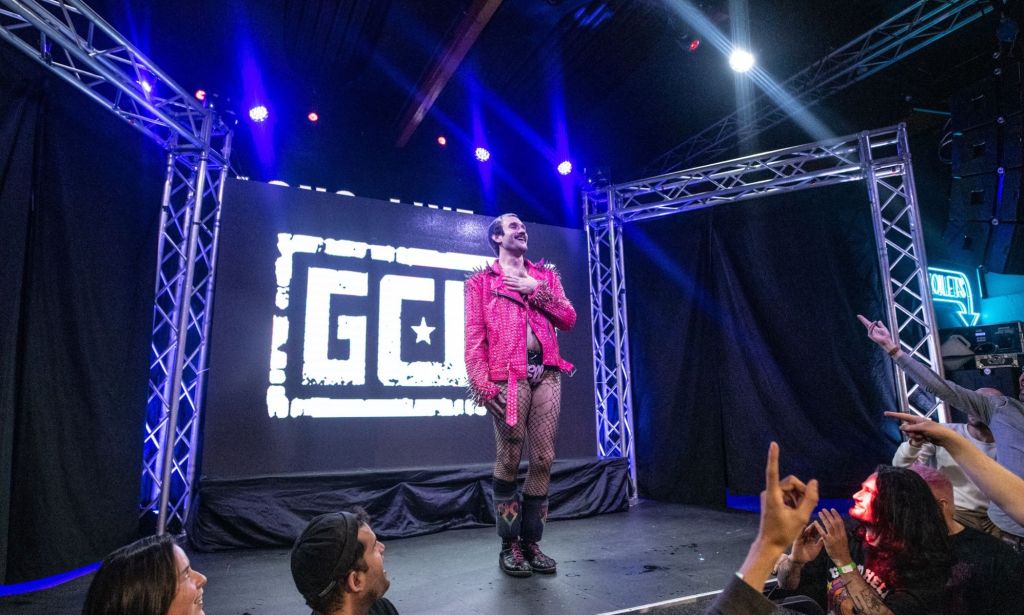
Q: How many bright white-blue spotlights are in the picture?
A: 4